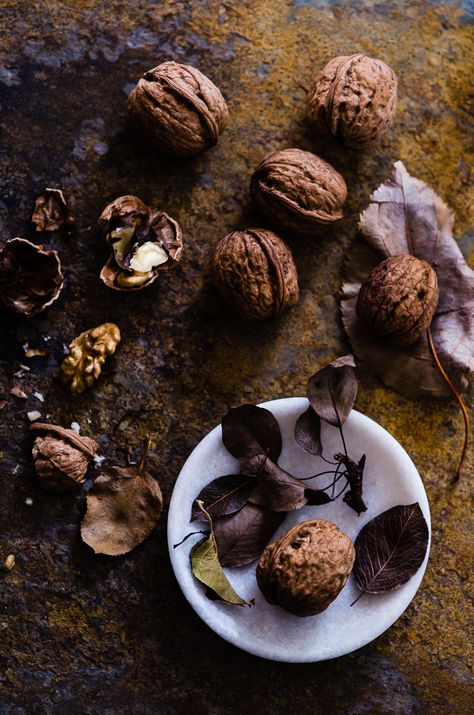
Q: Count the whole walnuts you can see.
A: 6